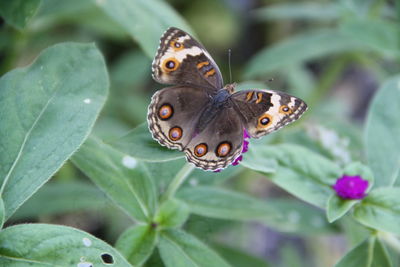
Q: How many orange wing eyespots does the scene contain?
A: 8